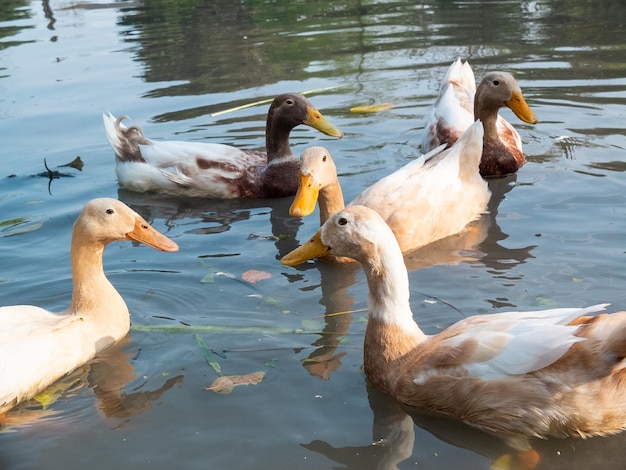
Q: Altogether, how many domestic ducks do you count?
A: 5